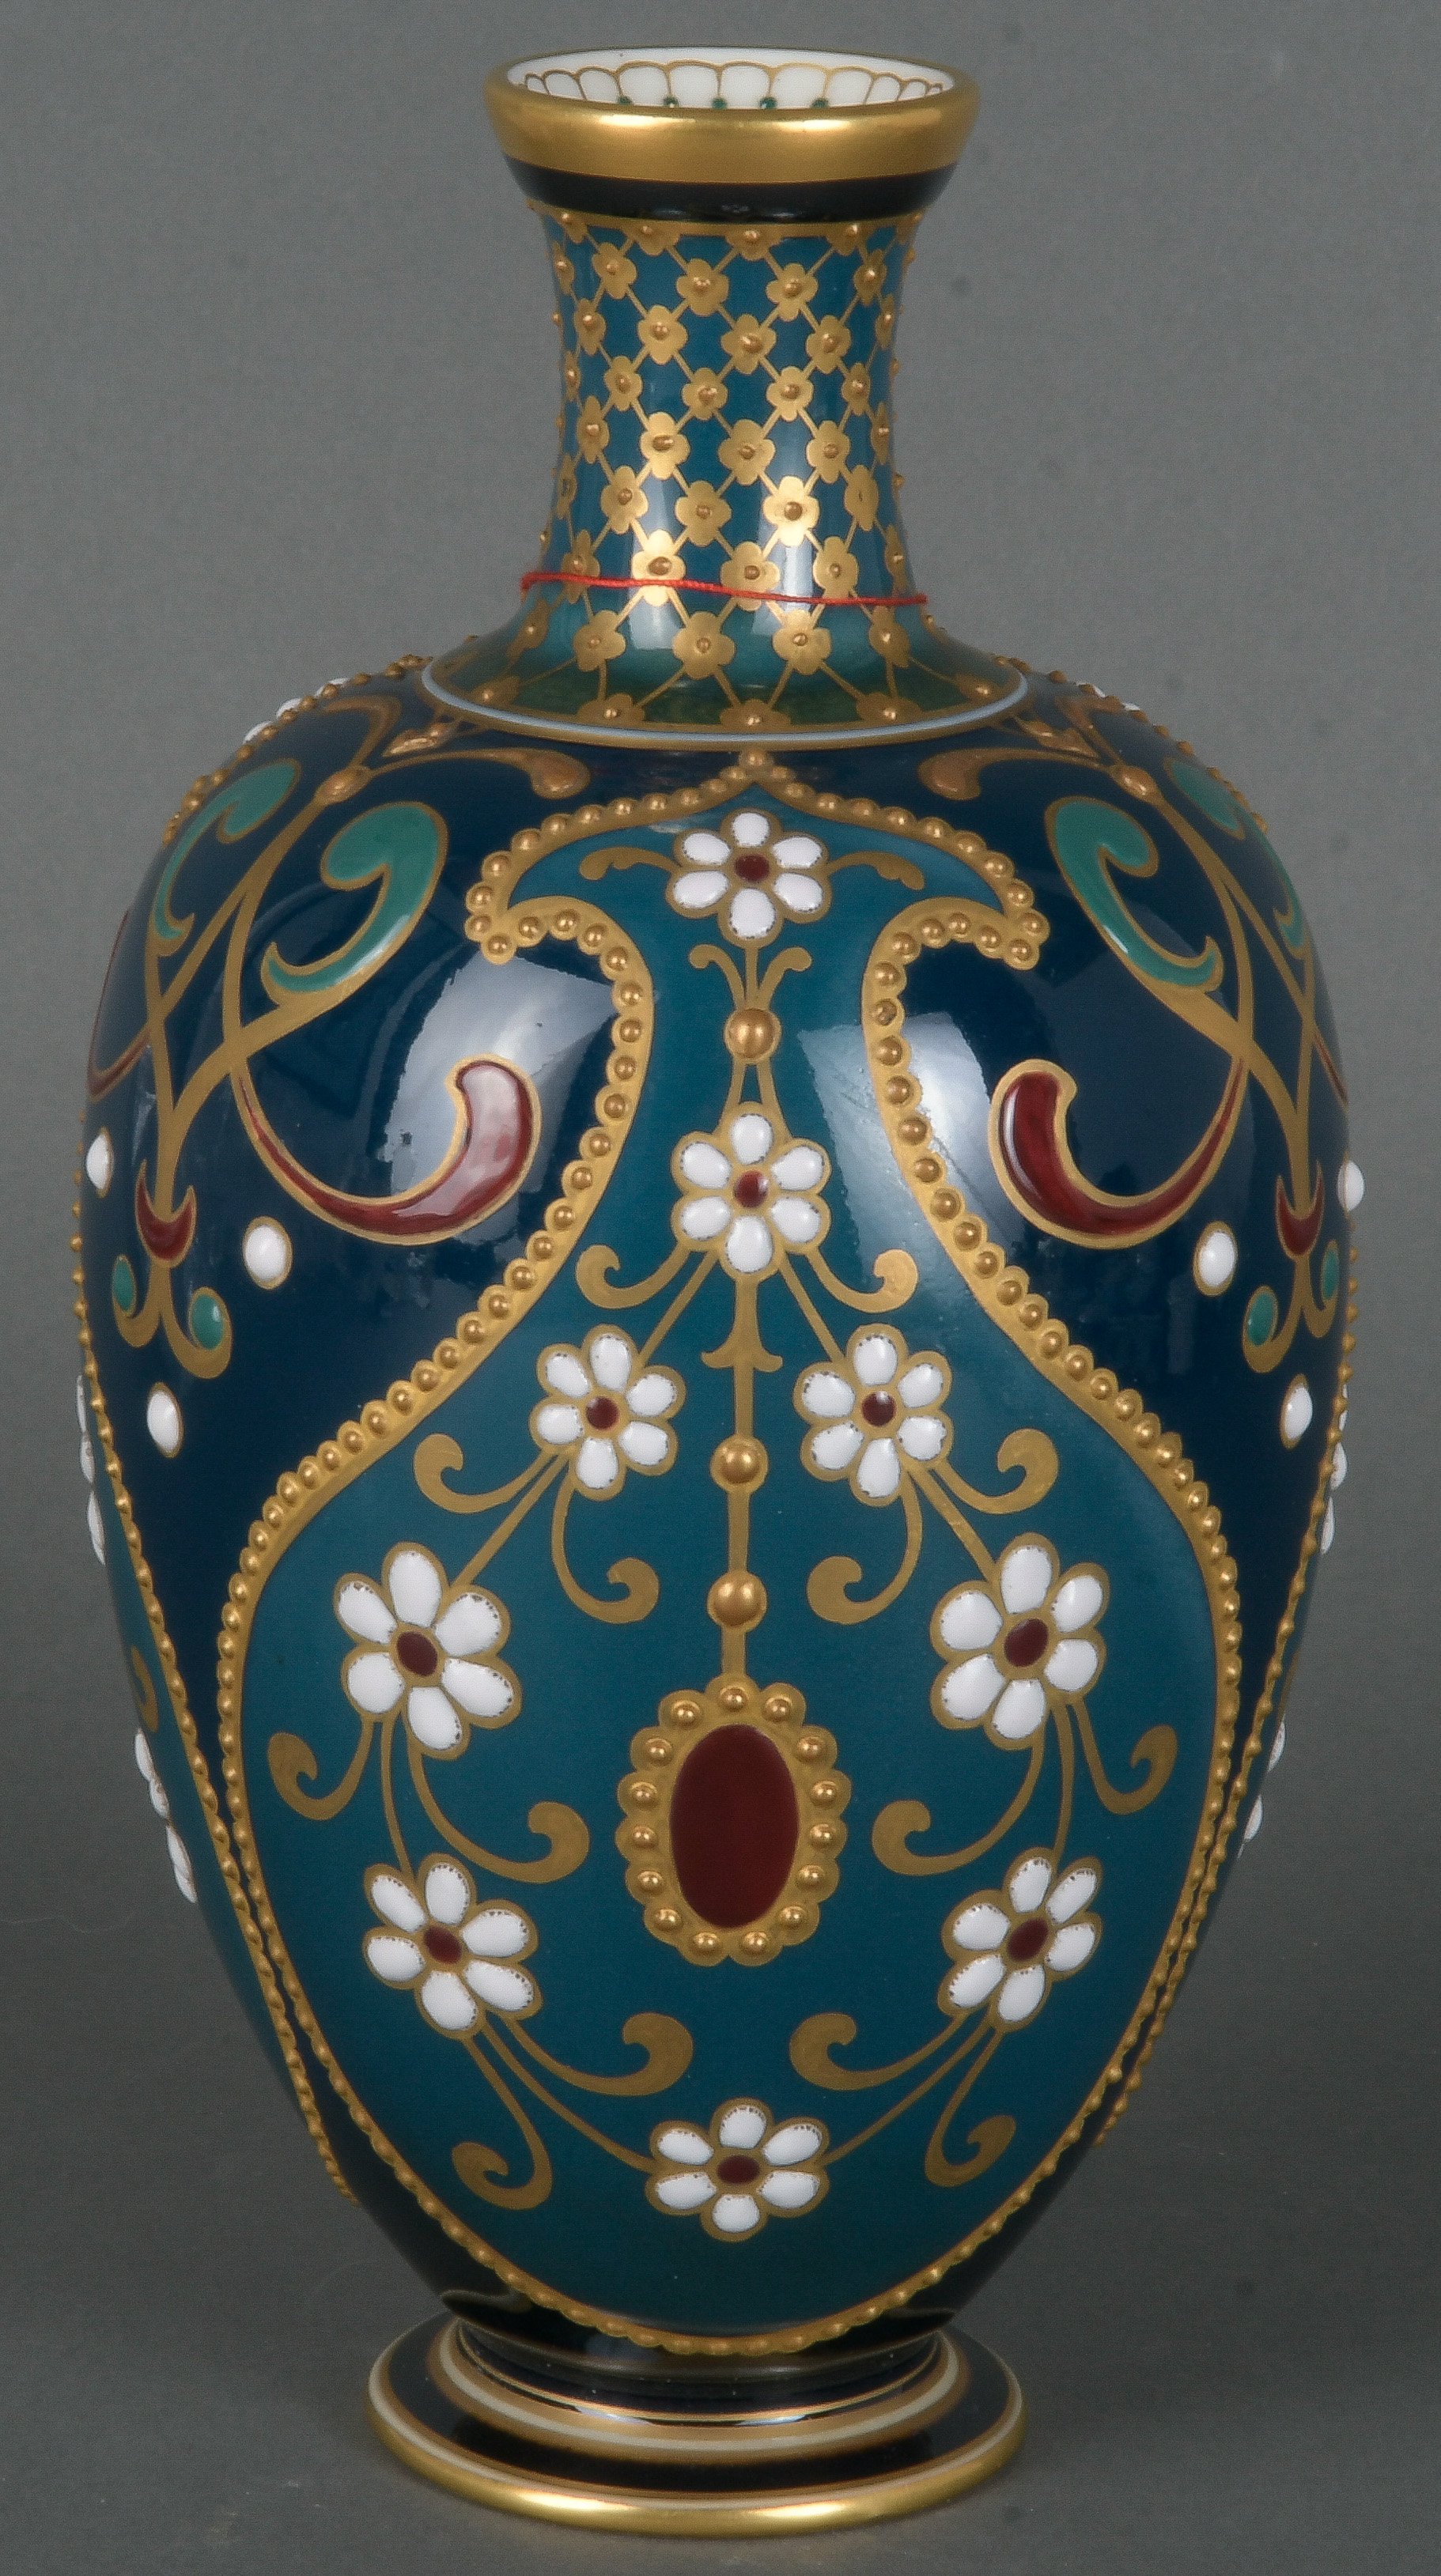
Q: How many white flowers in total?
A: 9